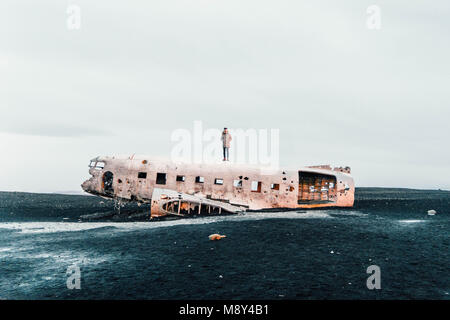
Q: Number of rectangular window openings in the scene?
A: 8